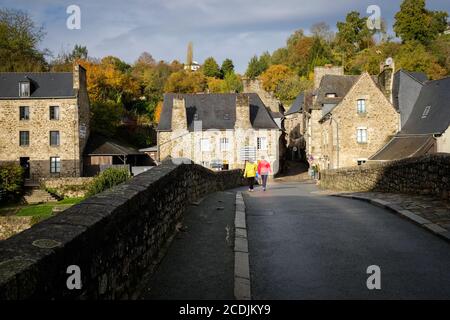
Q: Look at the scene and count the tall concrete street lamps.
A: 0